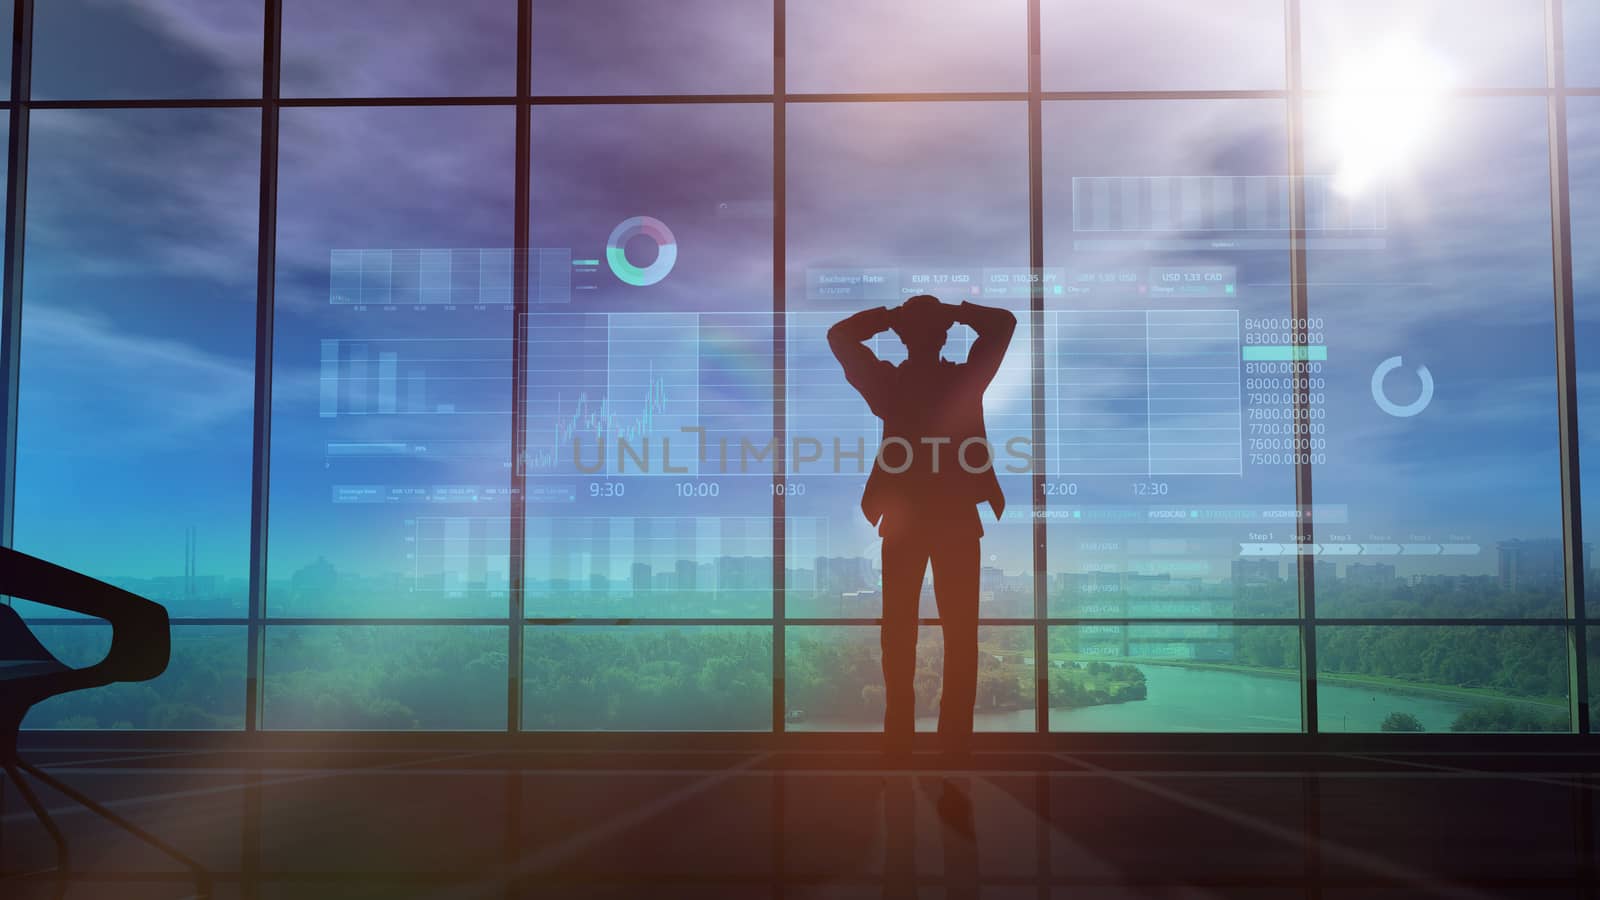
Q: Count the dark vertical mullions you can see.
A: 7